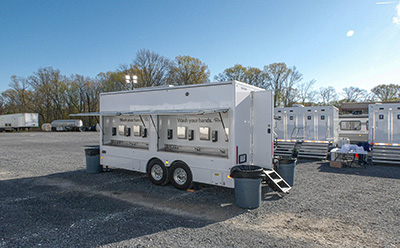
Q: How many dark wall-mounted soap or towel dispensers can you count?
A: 6